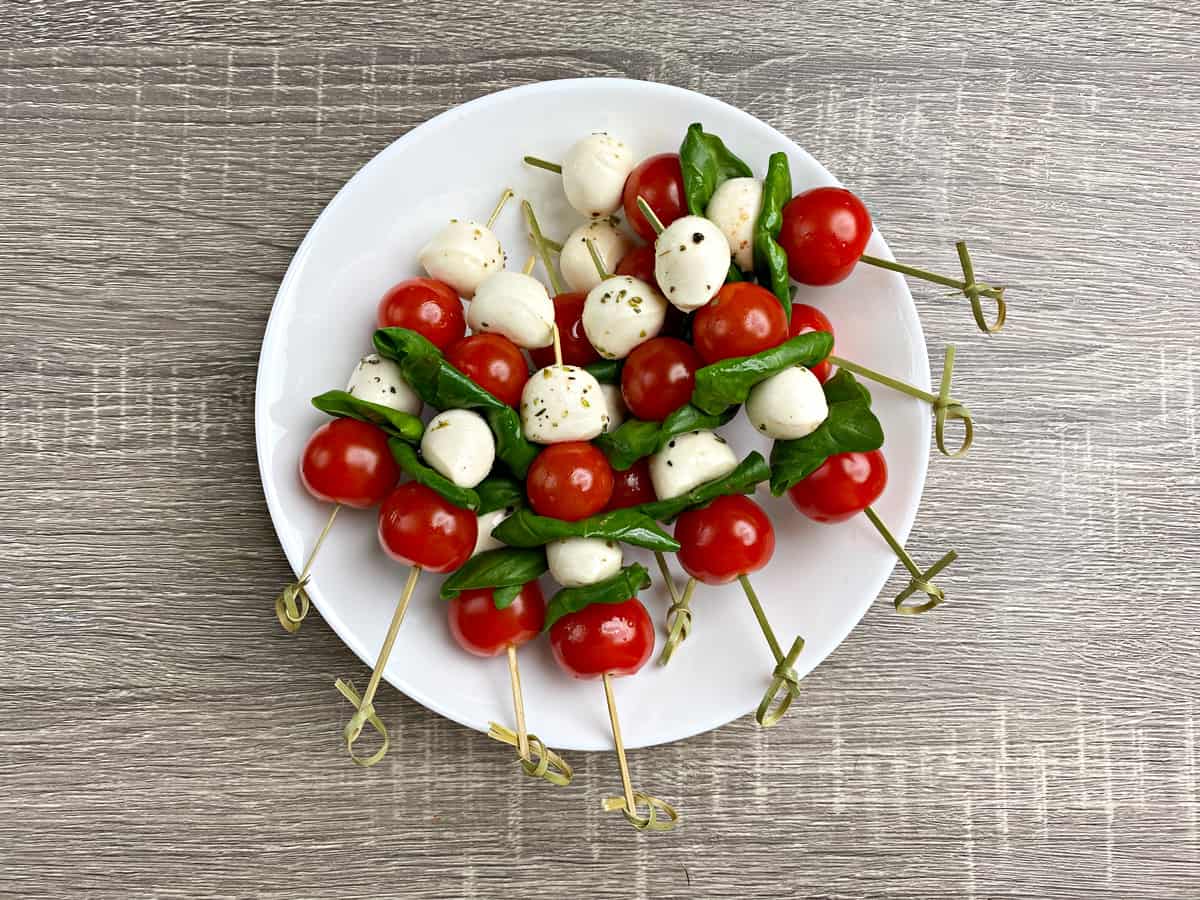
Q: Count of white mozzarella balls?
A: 15